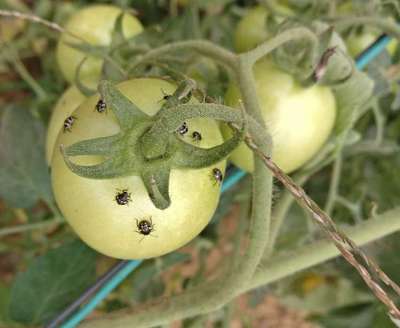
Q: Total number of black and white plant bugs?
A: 8